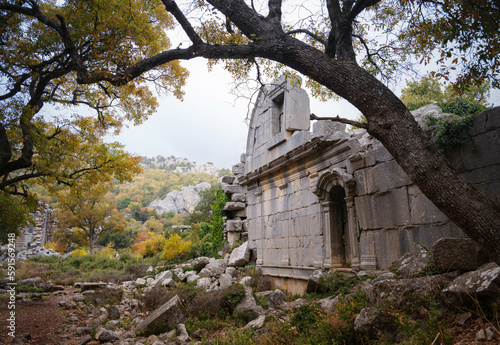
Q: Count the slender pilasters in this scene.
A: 2